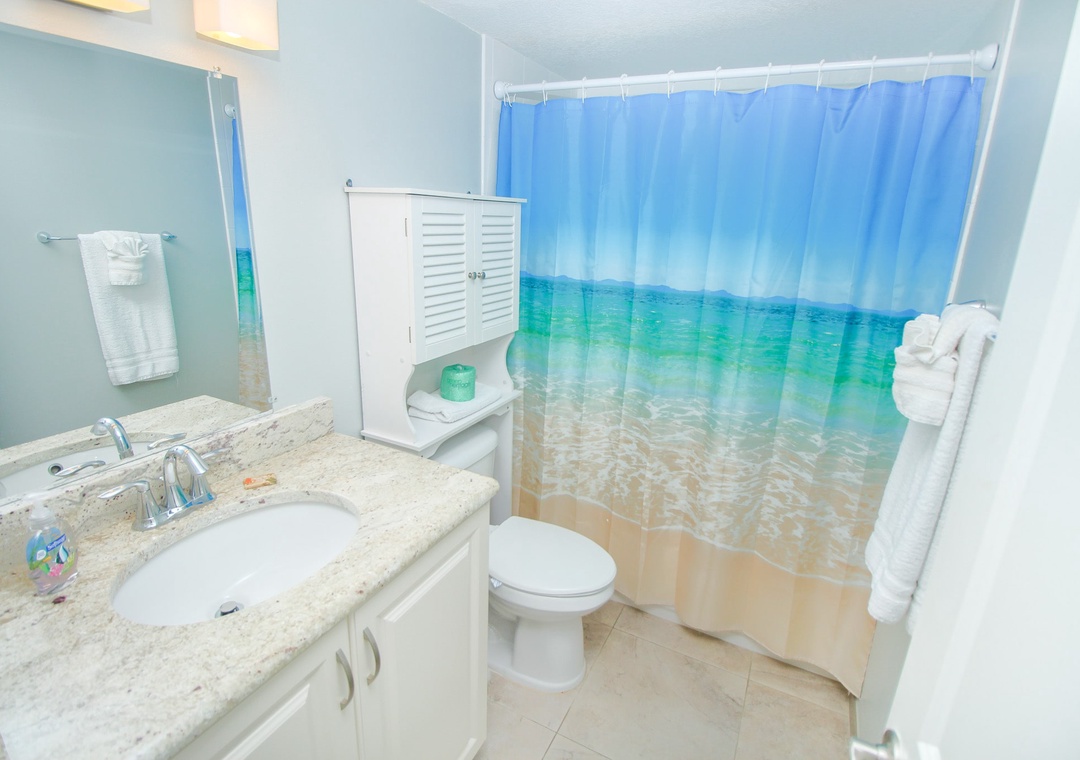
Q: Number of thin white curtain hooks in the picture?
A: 12